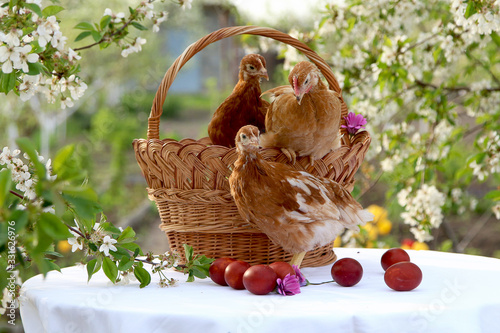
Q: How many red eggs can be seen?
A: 7